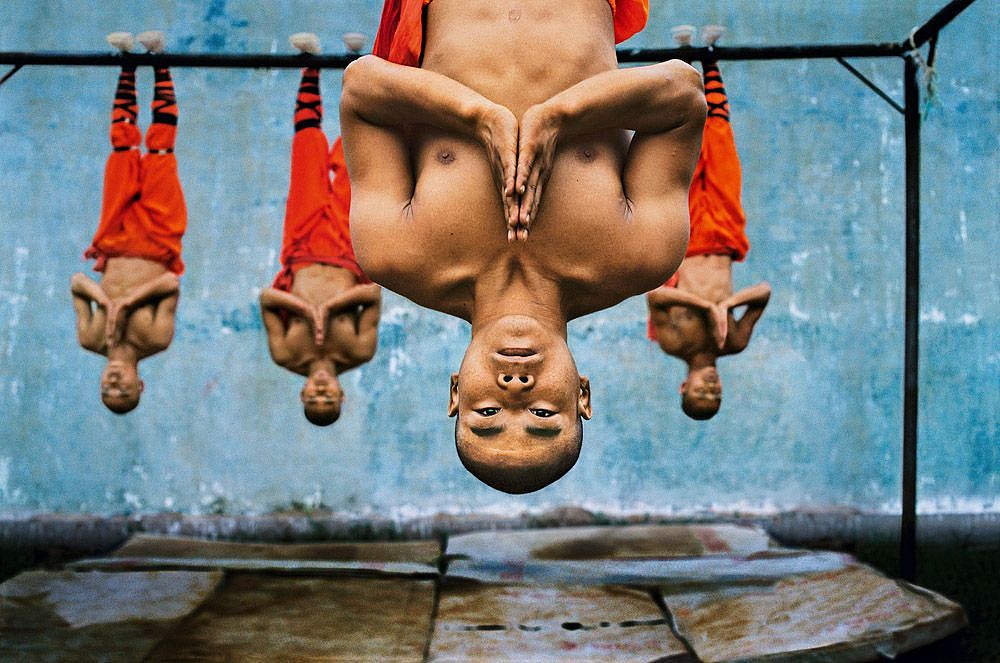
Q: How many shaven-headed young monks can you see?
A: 4